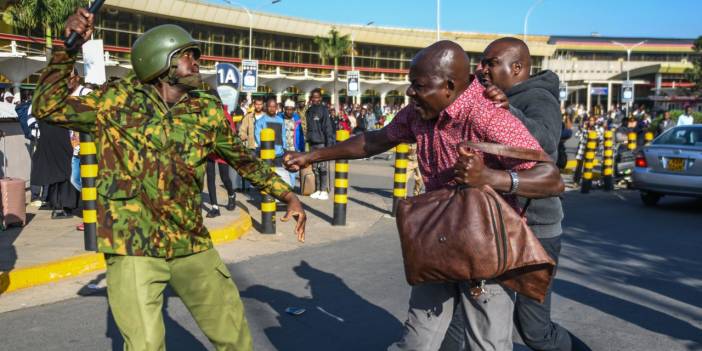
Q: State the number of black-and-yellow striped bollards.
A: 8